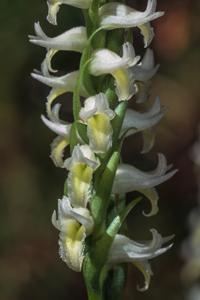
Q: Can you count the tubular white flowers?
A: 13